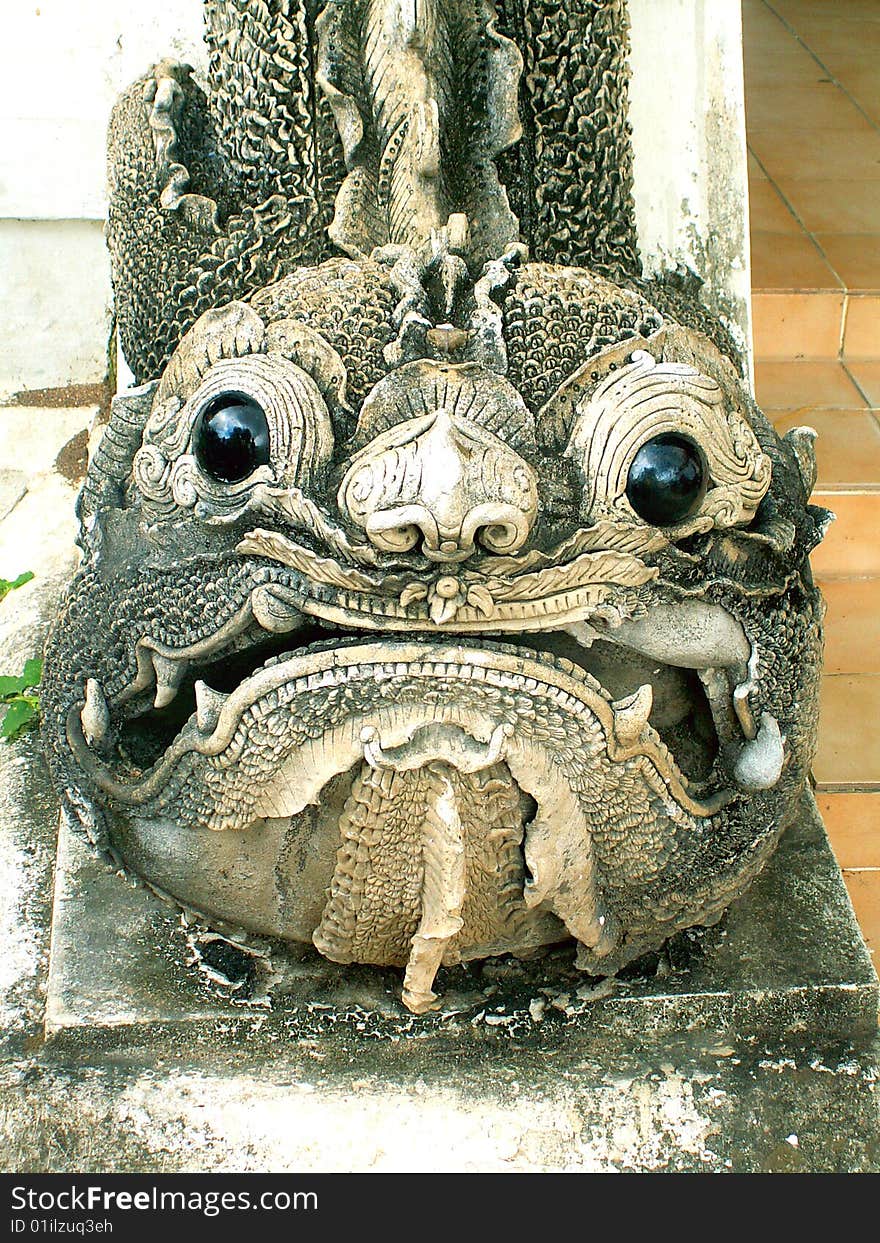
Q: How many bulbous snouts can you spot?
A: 1